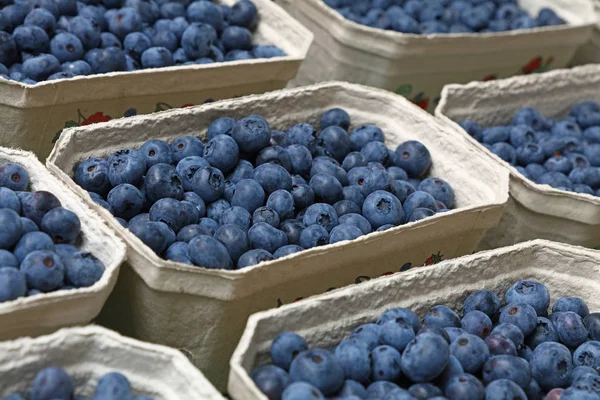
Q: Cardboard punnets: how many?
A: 7